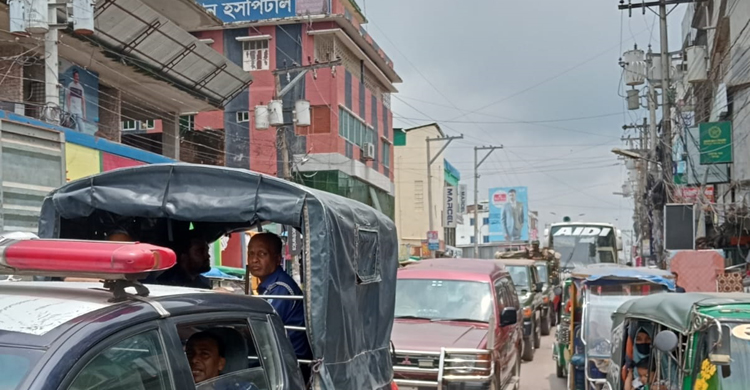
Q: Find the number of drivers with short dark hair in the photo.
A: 1